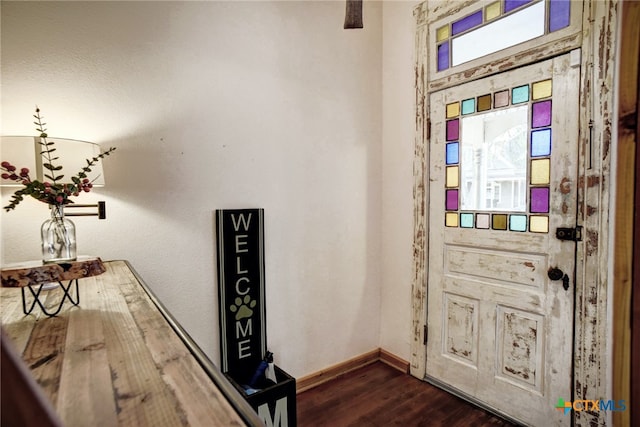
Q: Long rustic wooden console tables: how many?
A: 1